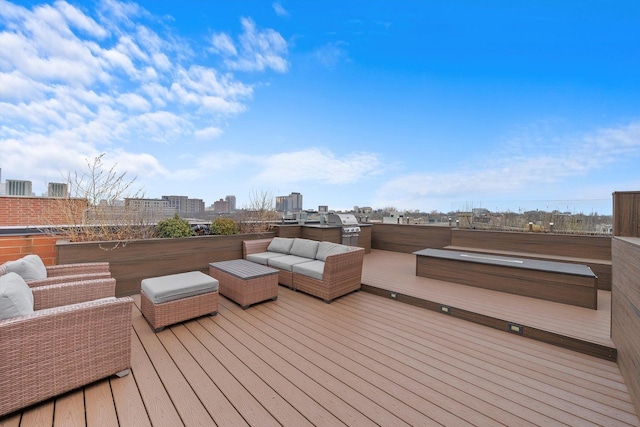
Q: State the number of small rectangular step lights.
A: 3